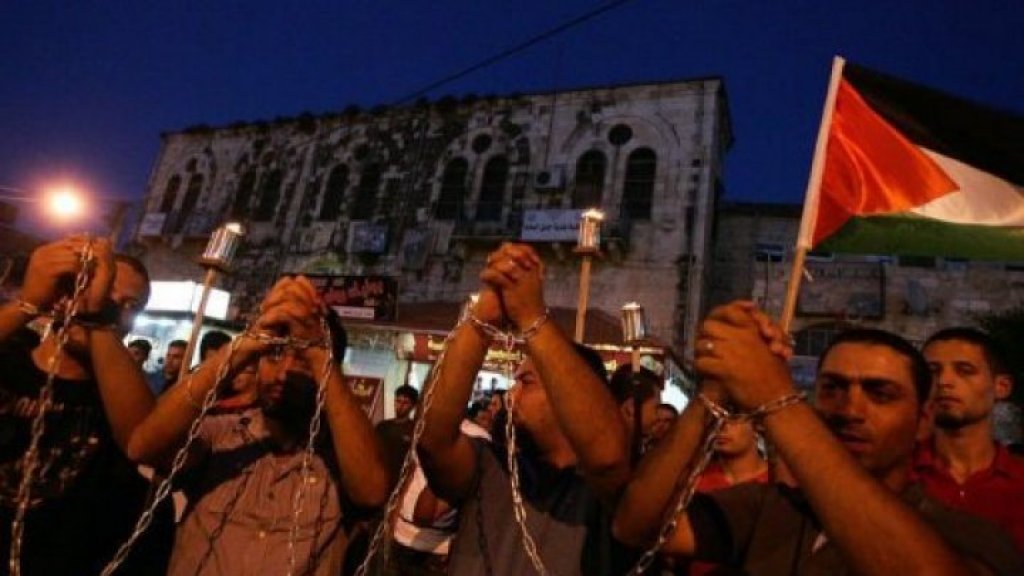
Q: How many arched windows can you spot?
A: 10